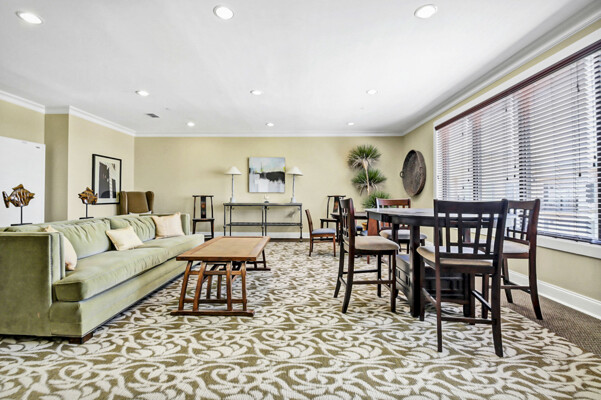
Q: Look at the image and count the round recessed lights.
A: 9